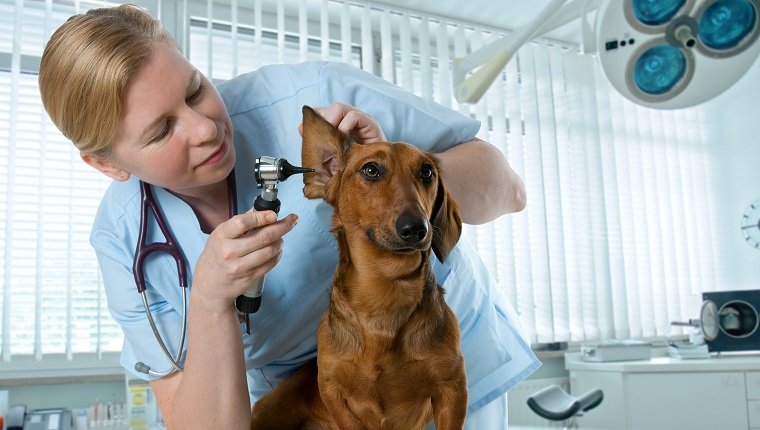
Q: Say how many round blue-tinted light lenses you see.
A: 3